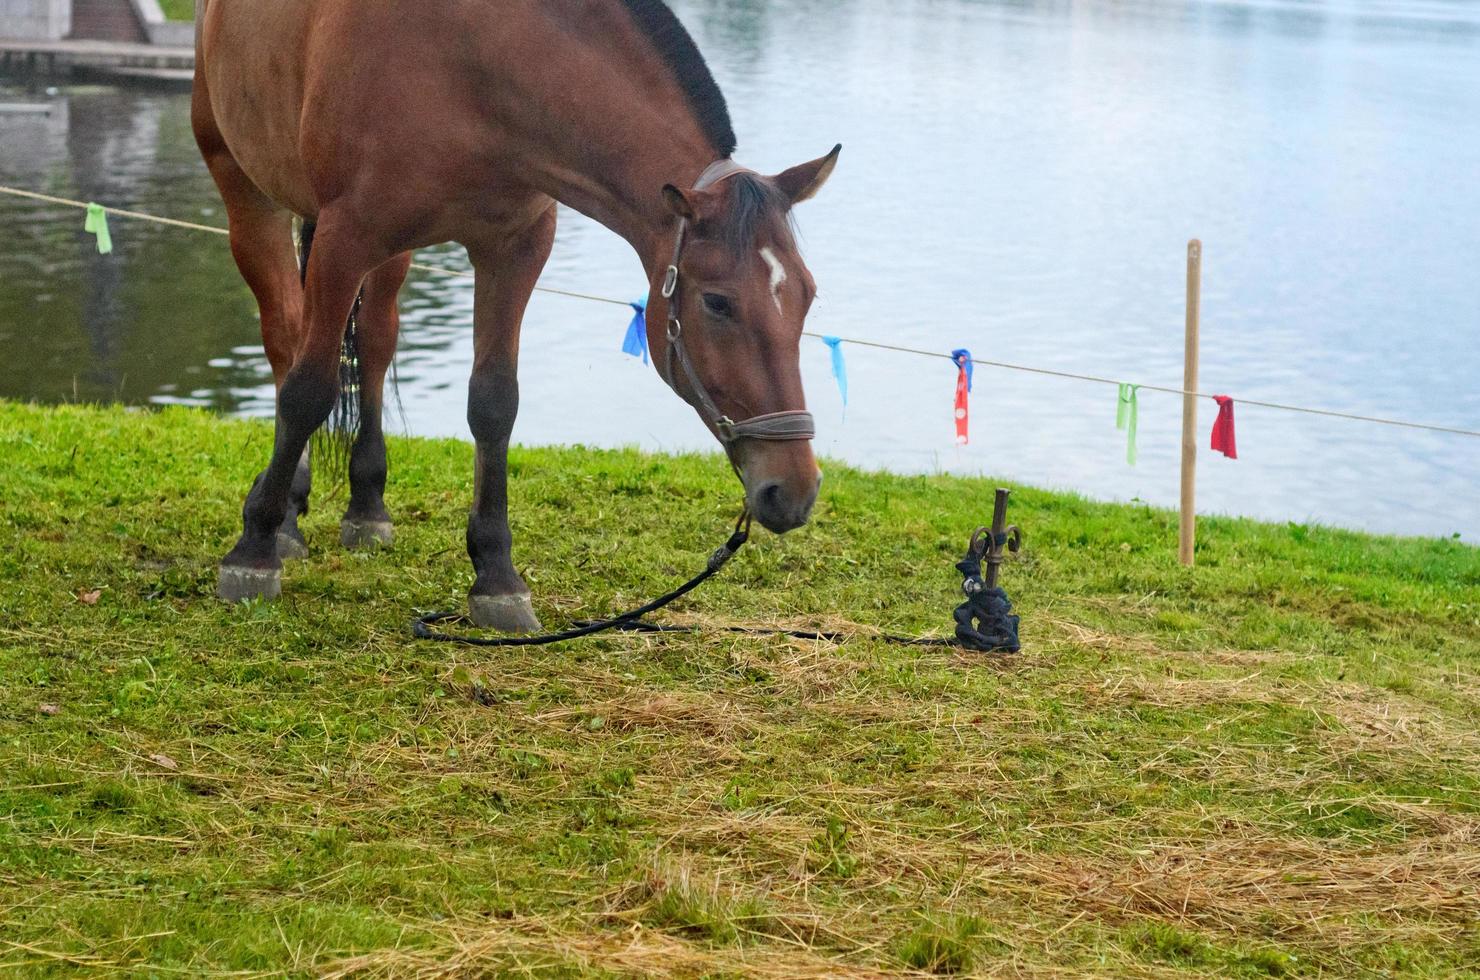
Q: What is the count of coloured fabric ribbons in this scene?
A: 6